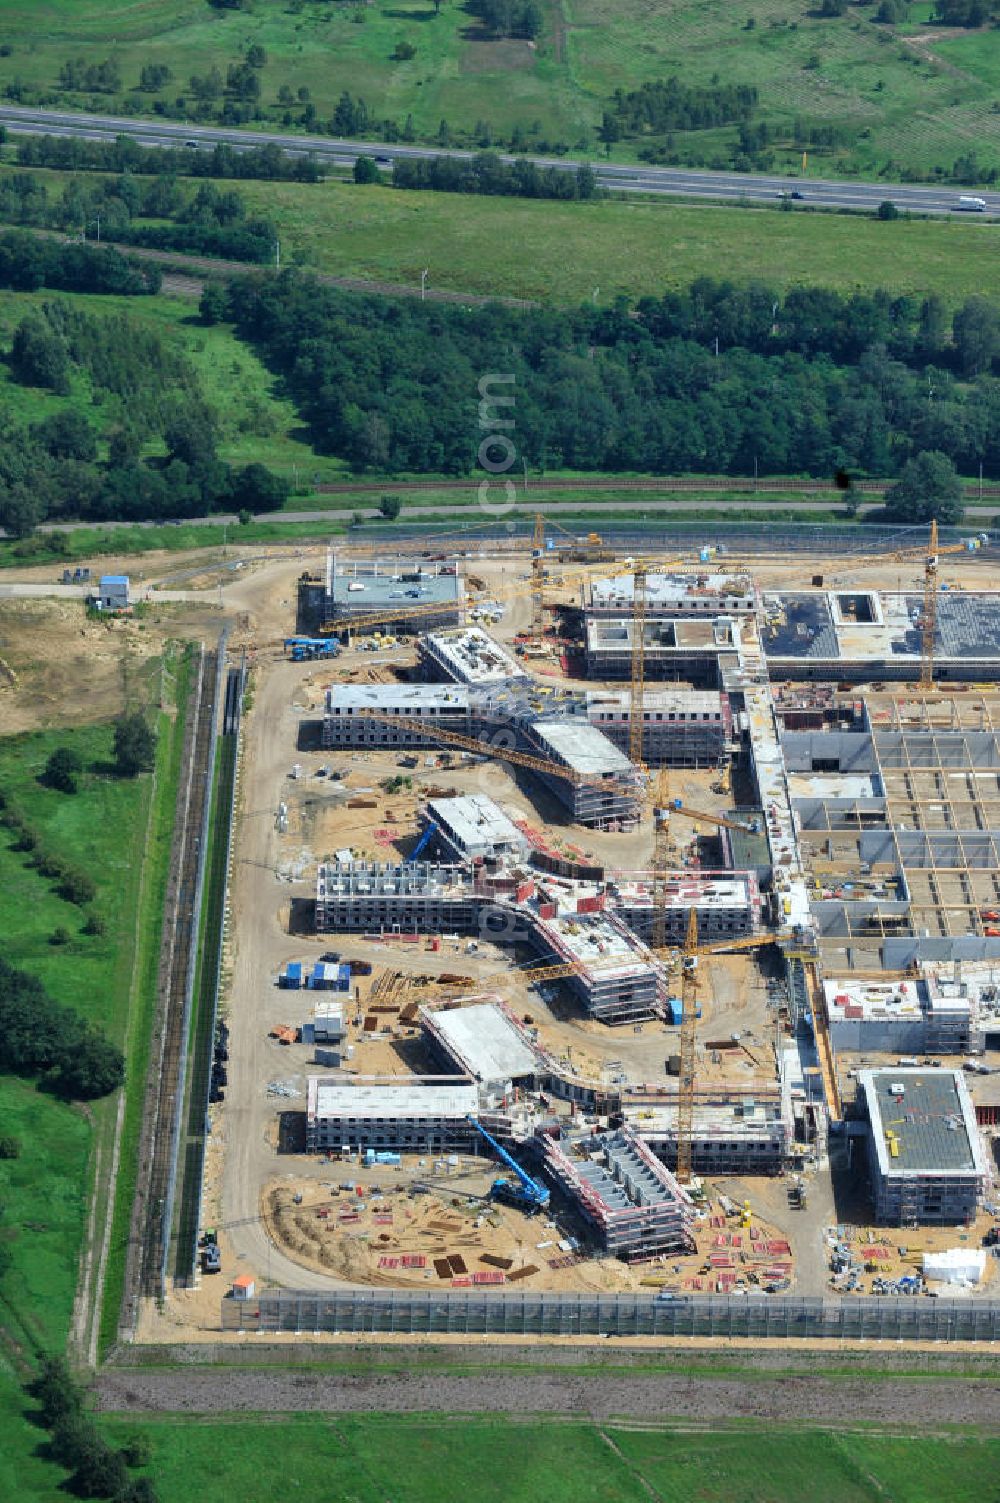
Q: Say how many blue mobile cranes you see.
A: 3